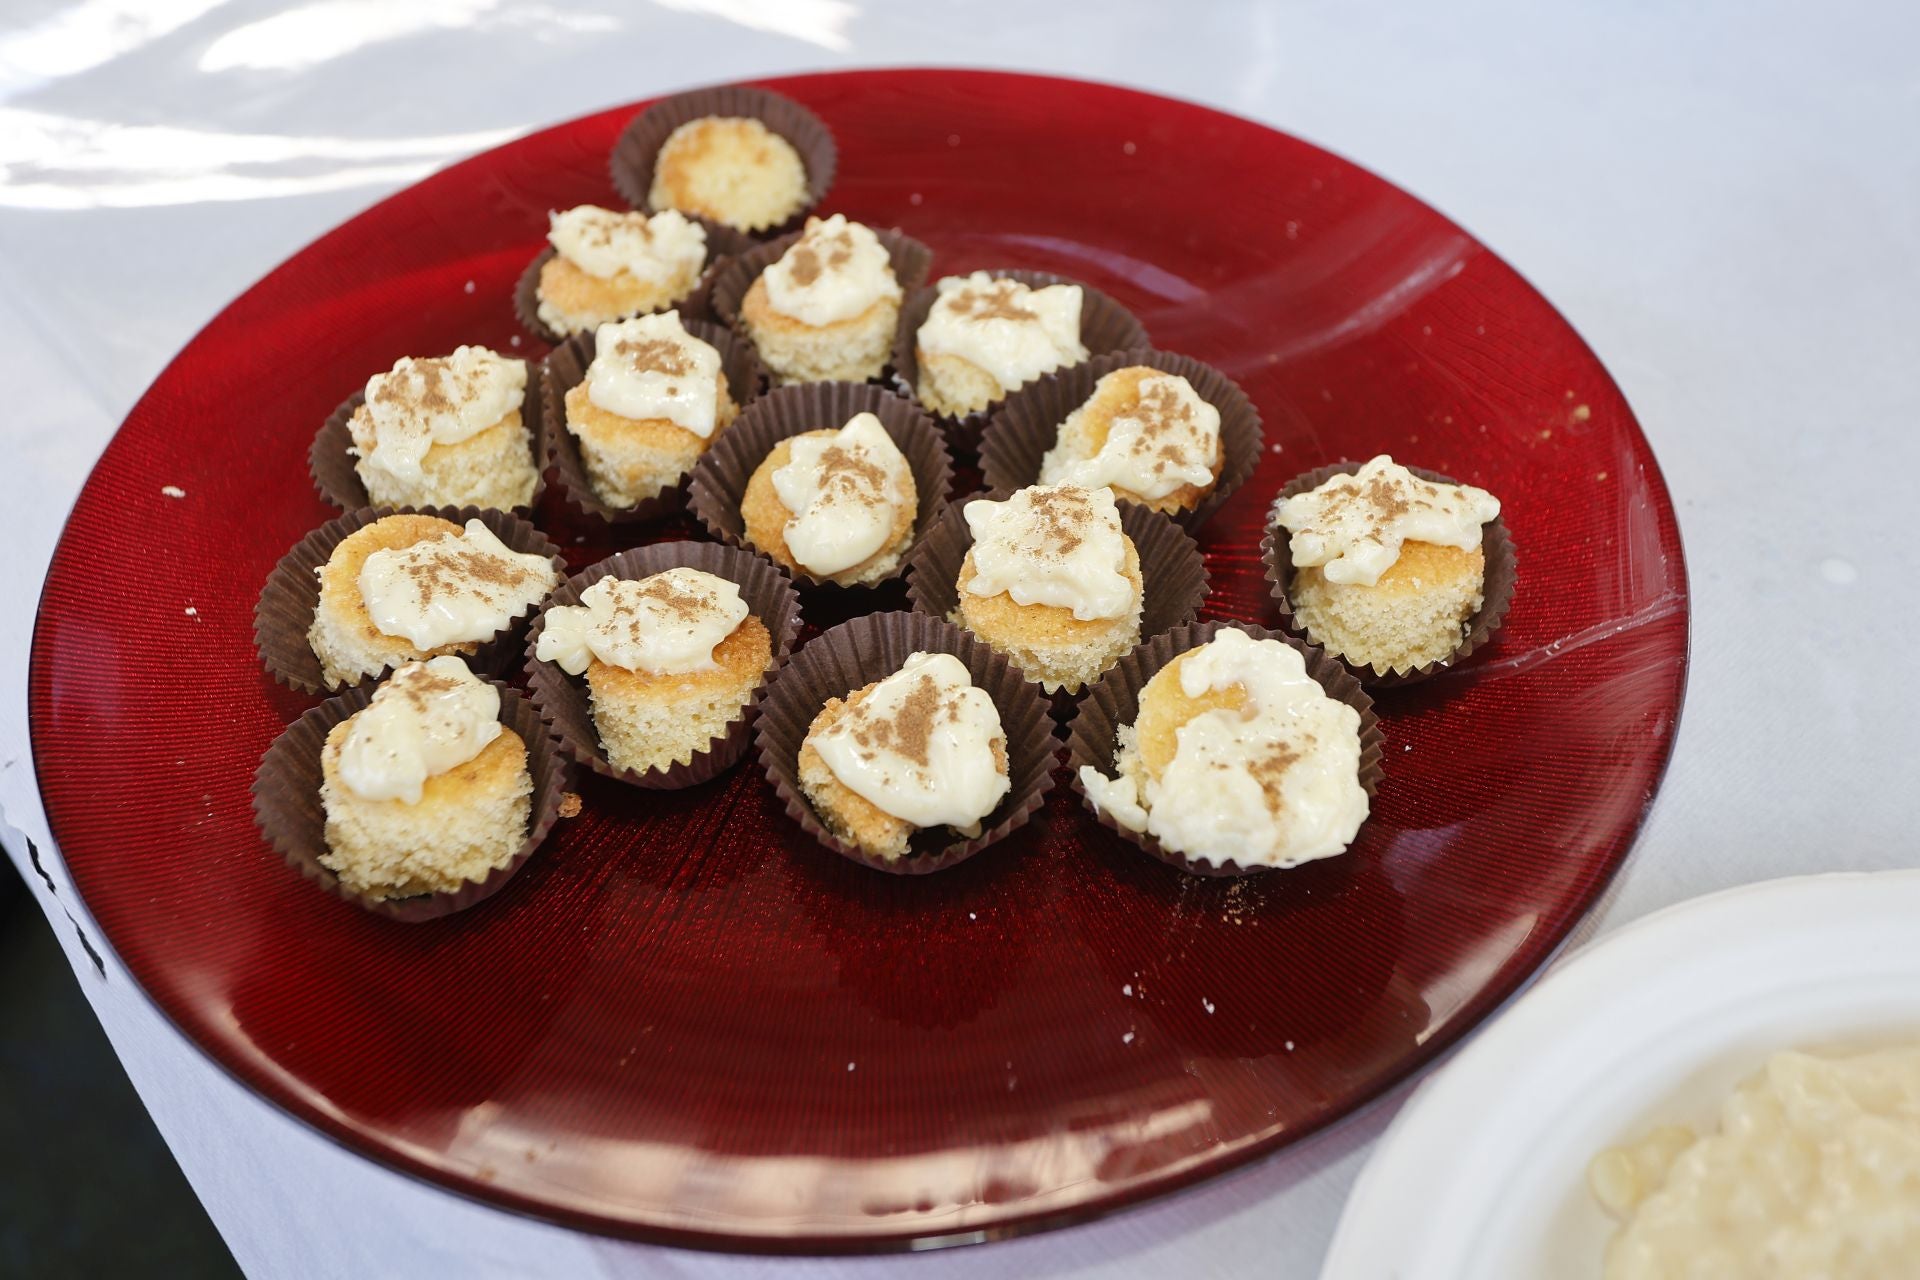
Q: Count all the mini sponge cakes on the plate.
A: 15